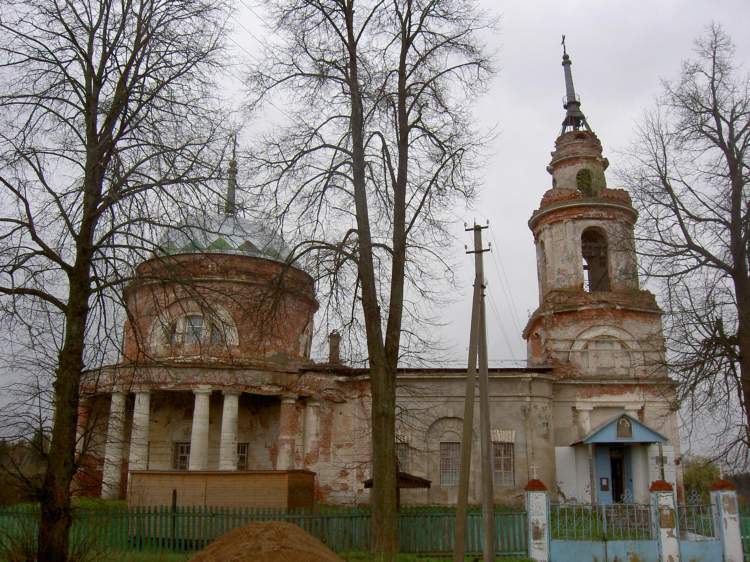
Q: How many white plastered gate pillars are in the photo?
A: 3